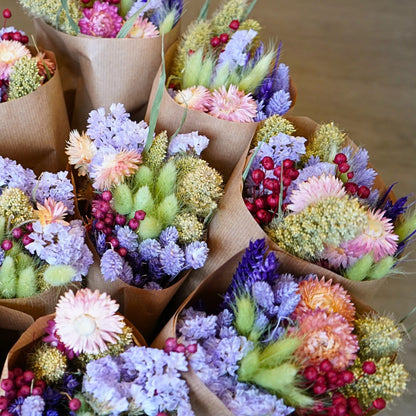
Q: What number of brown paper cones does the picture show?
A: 8